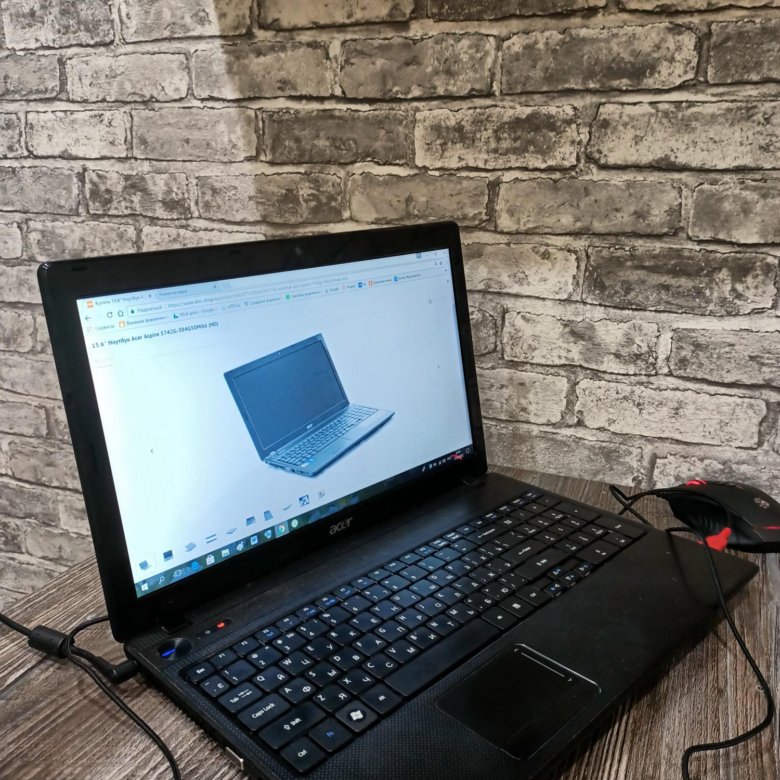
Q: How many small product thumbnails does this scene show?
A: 10